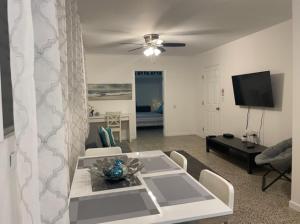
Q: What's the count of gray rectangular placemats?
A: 4